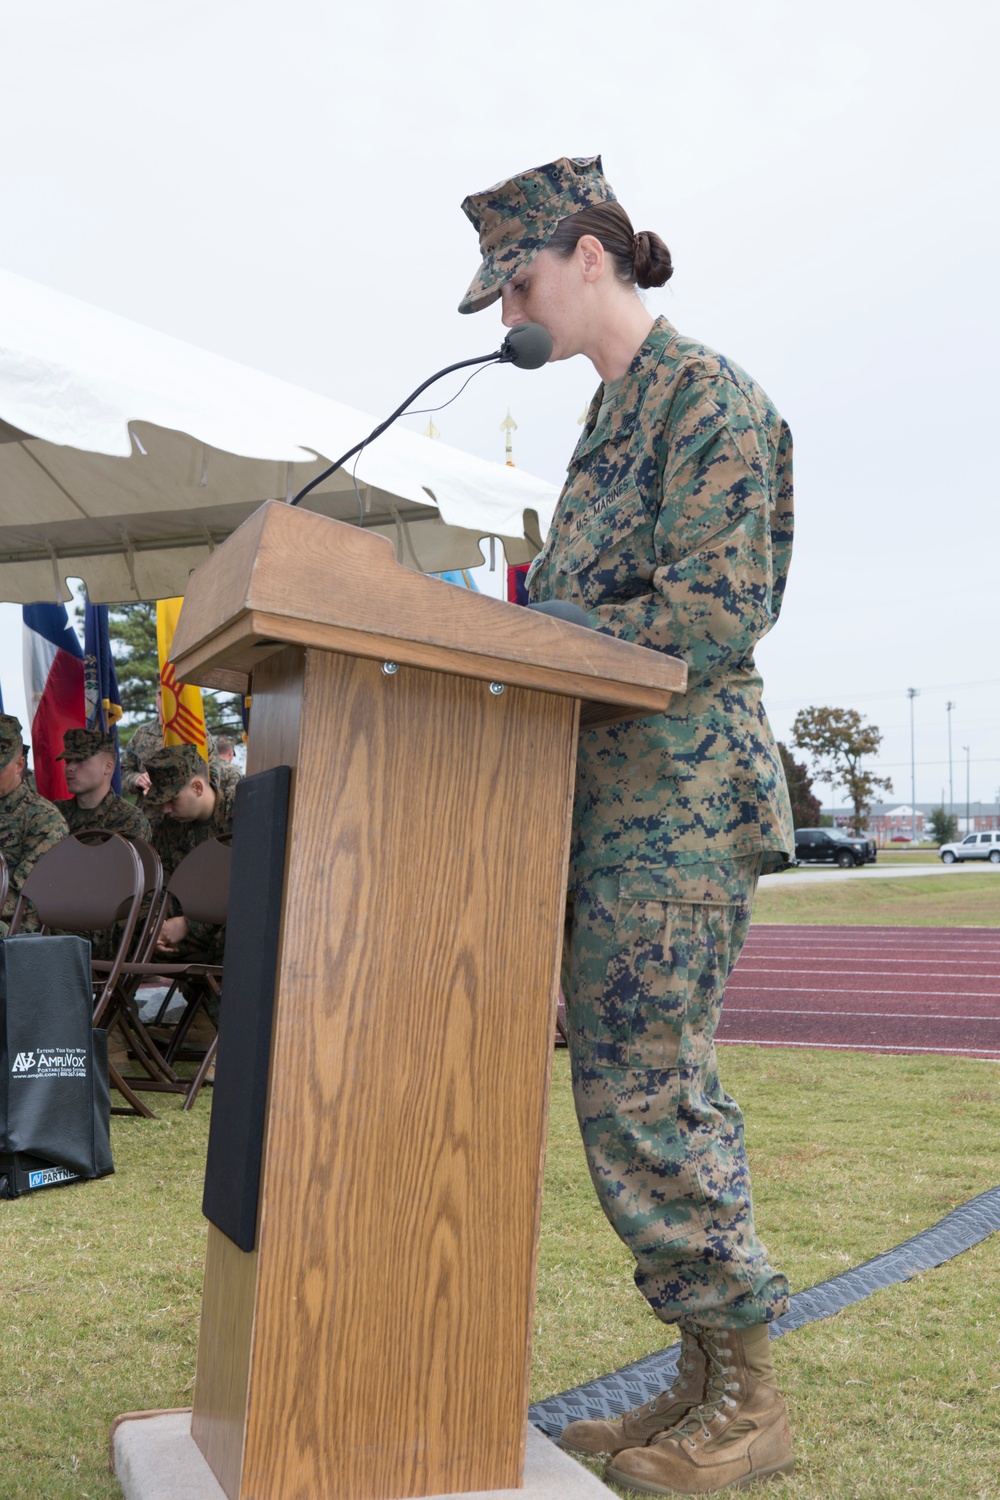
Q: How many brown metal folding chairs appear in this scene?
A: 4